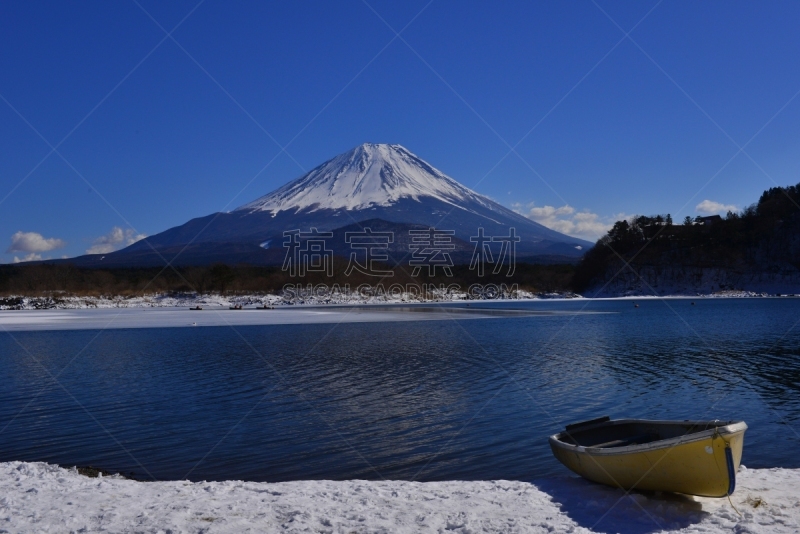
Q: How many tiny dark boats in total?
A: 3